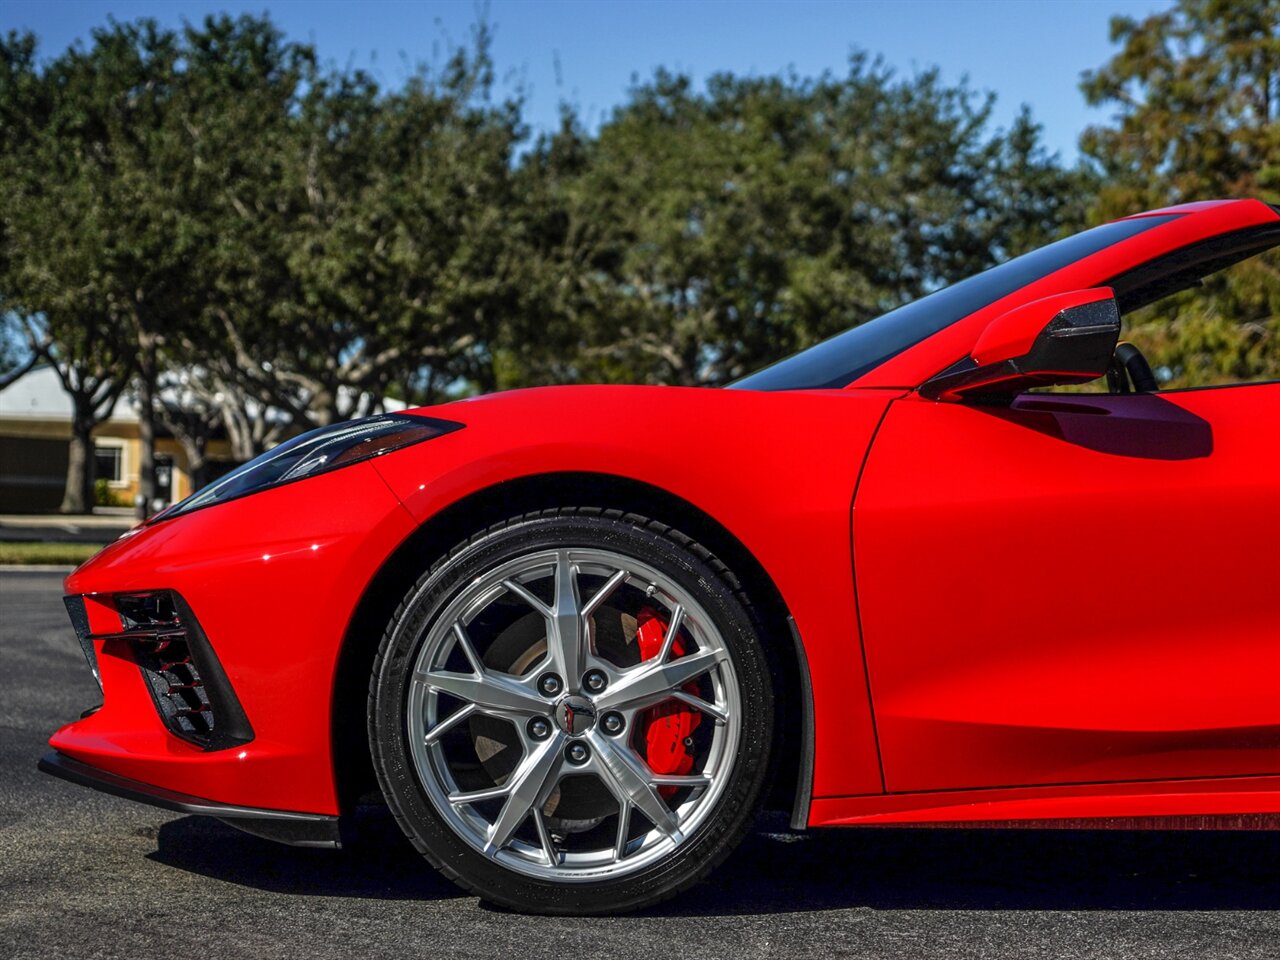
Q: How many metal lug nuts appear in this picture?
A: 5